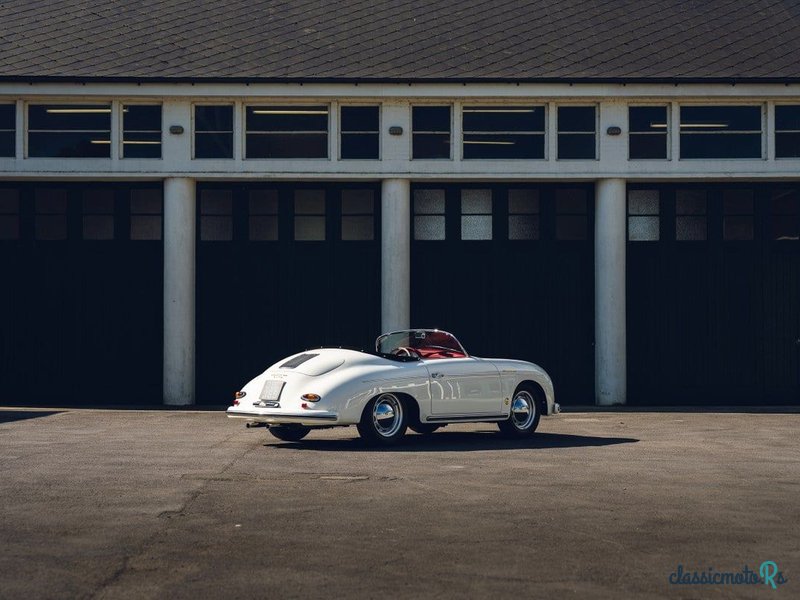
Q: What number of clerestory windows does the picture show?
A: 12